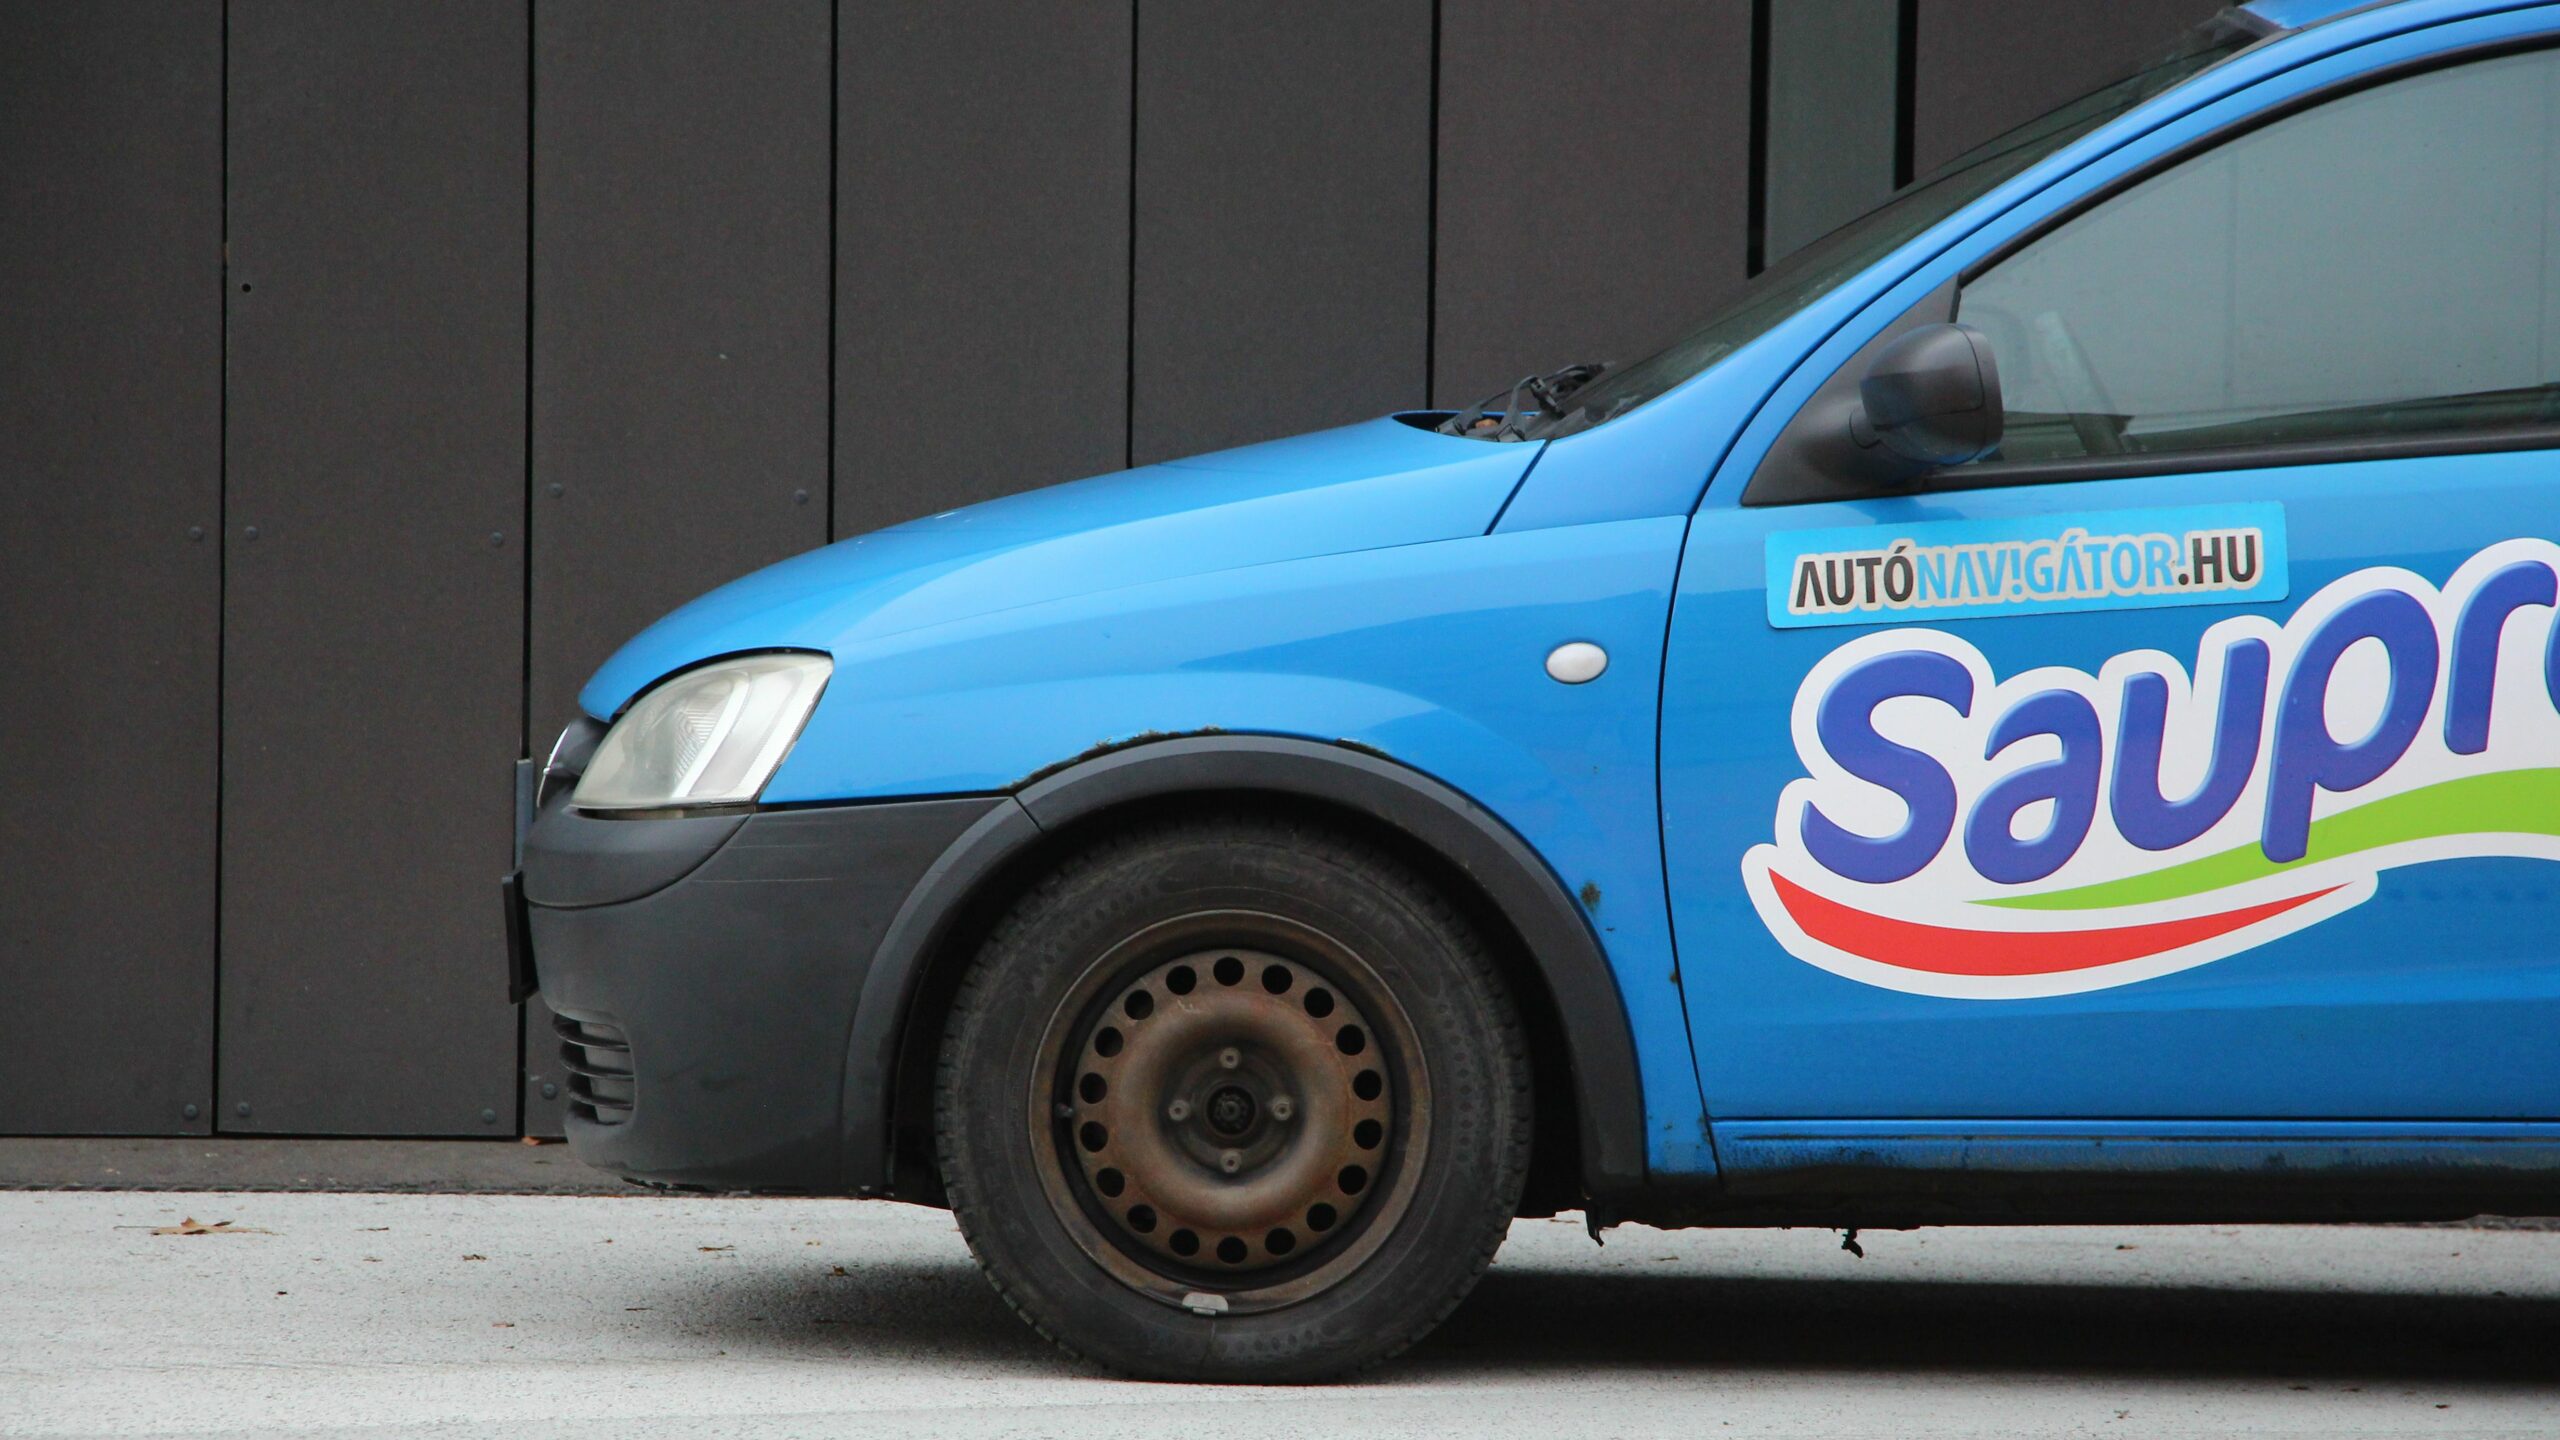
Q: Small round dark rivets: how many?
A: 9